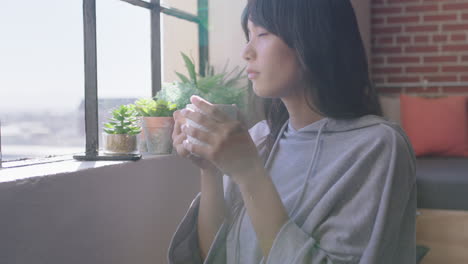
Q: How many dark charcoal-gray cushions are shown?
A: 1